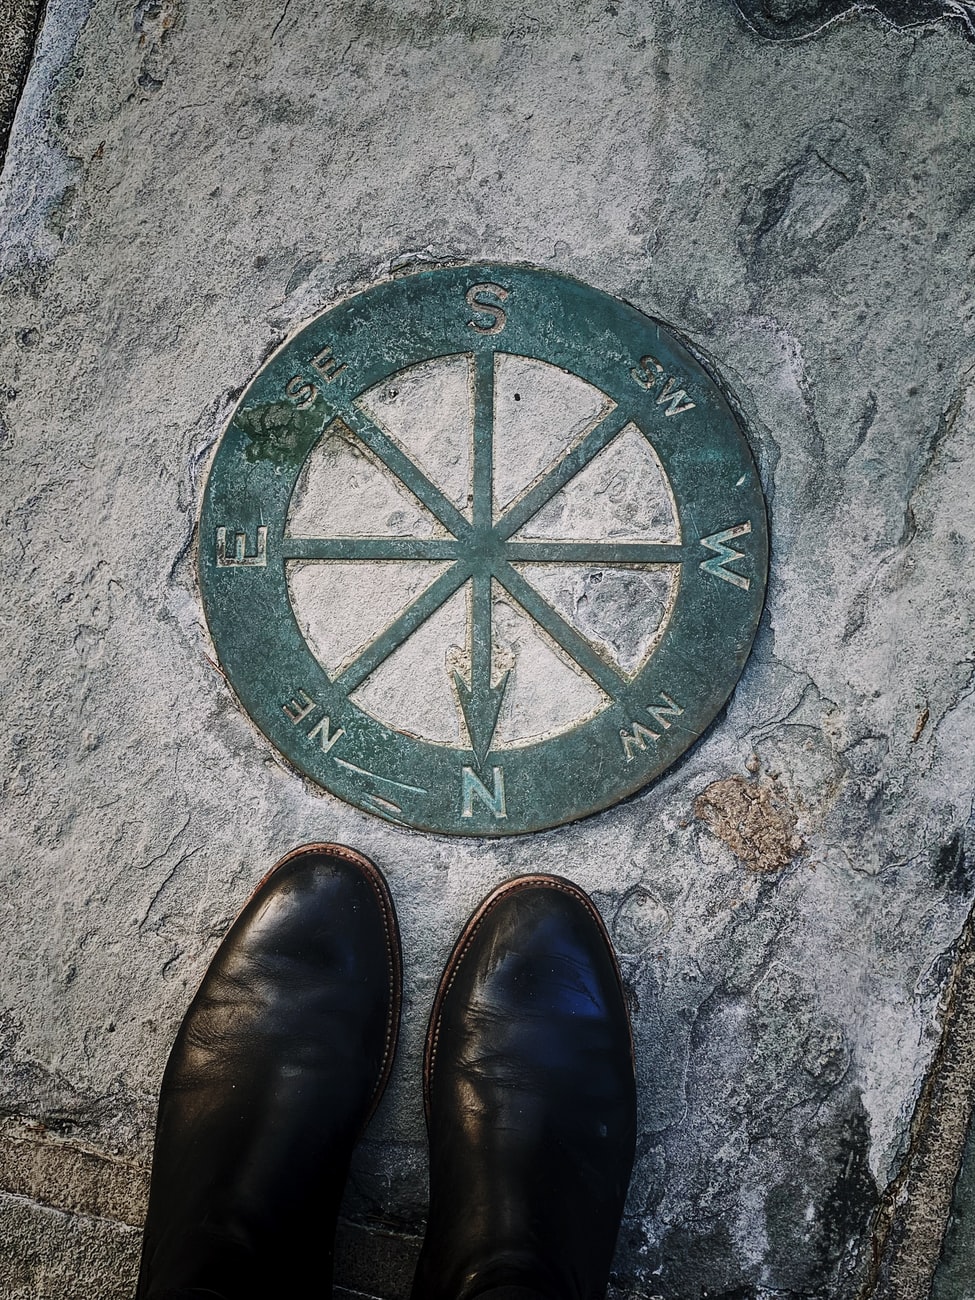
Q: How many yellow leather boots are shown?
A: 0